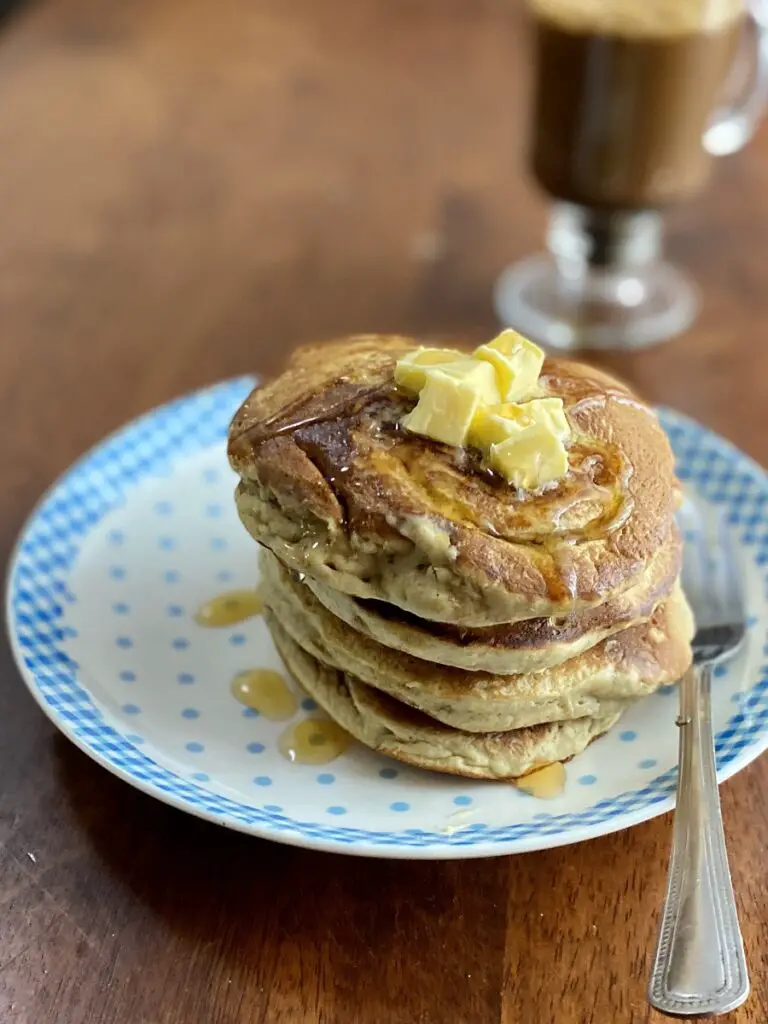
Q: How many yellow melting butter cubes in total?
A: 5